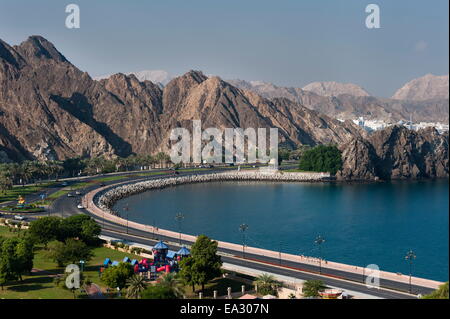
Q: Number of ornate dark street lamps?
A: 5